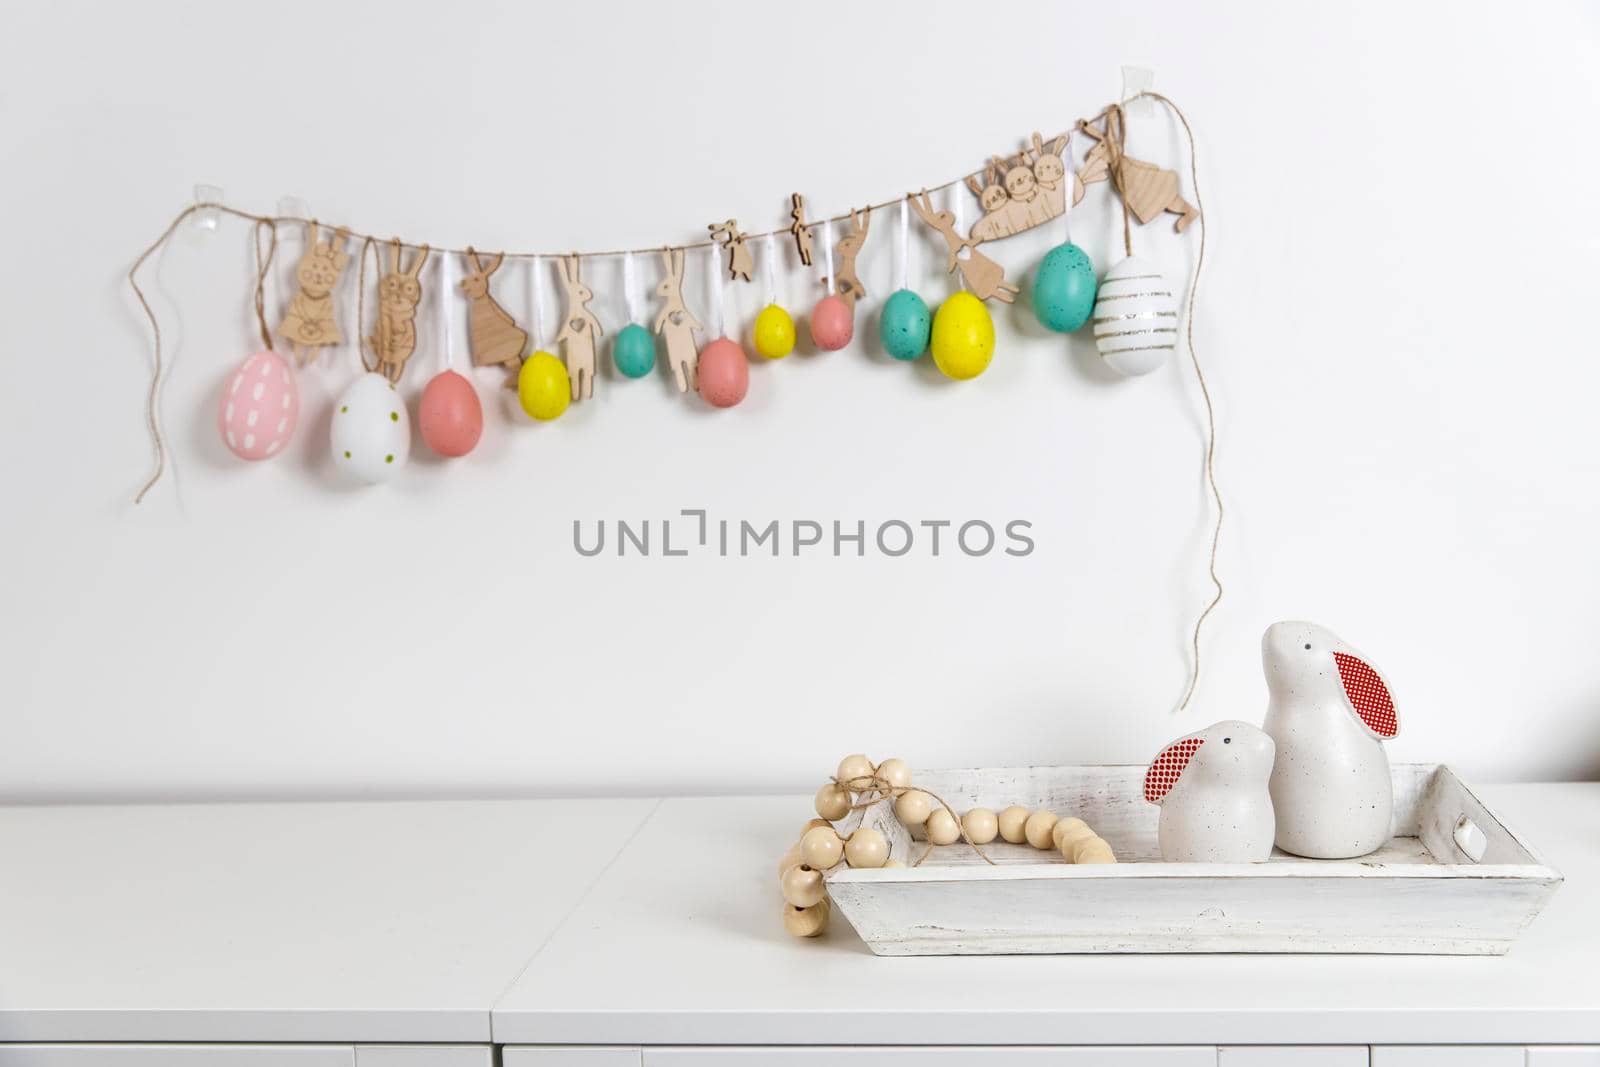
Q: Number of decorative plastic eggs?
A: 12